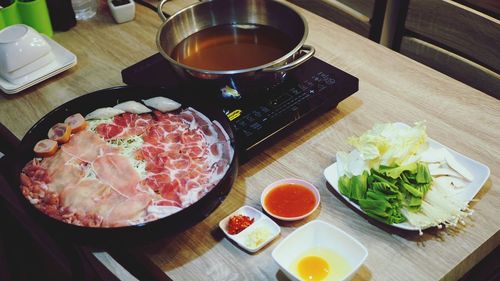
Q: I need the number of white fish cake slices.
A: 3